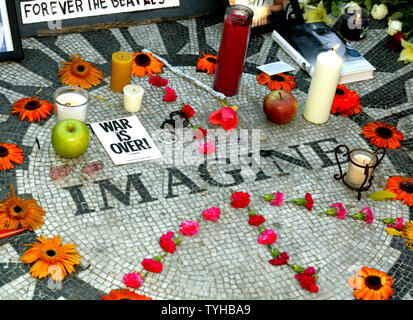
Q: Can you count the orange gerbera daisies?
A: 14